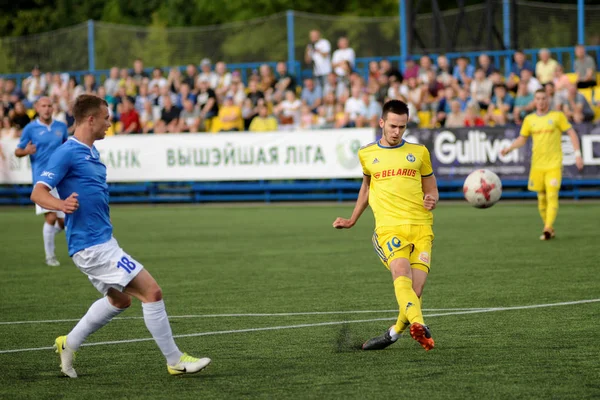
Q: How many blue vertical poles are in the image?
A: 5